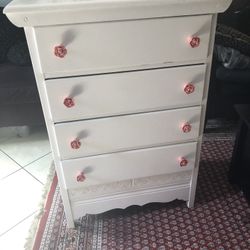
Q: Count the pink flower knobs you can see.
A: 8